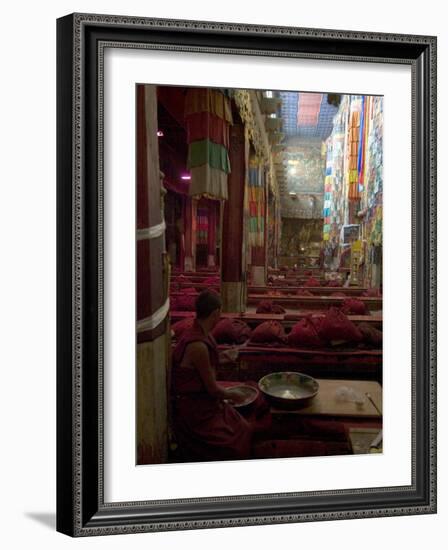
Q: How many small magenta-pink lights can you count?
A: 2